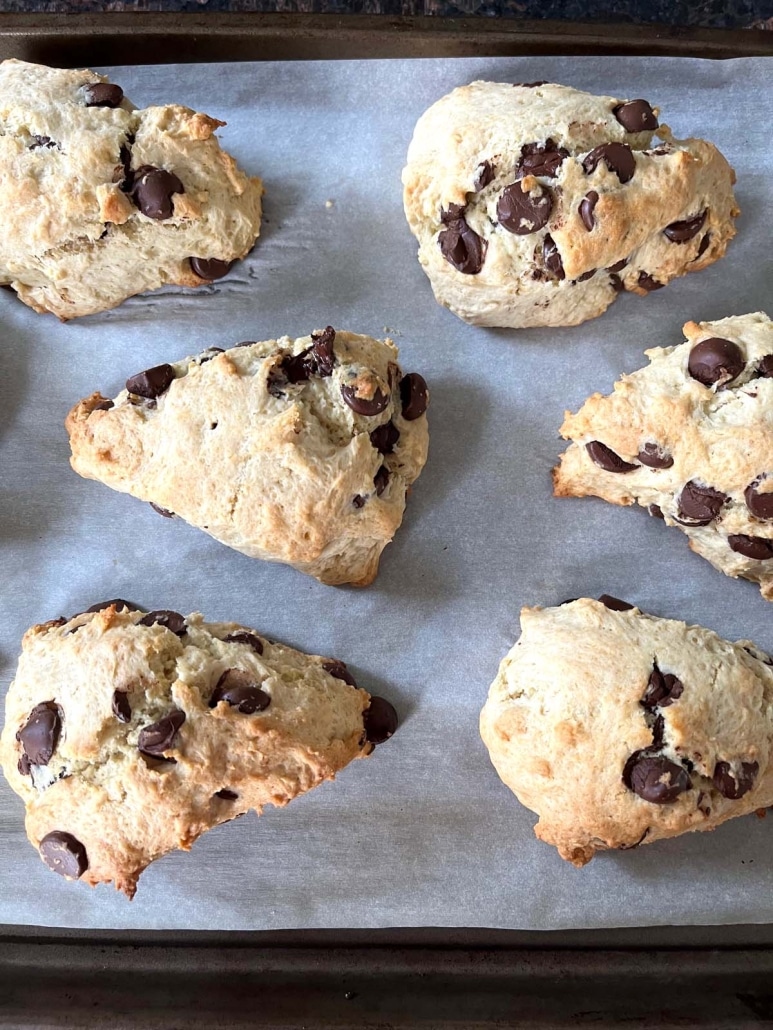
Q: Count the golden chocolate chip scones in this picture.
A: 6